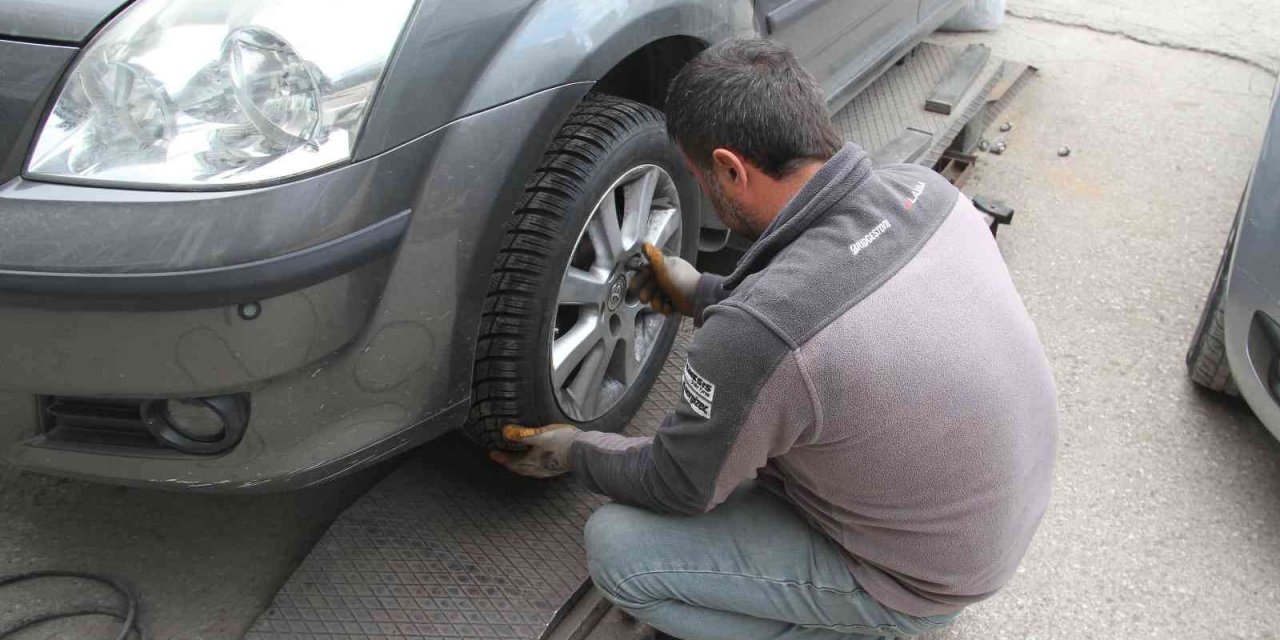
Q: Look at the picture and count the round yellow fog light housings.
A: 0